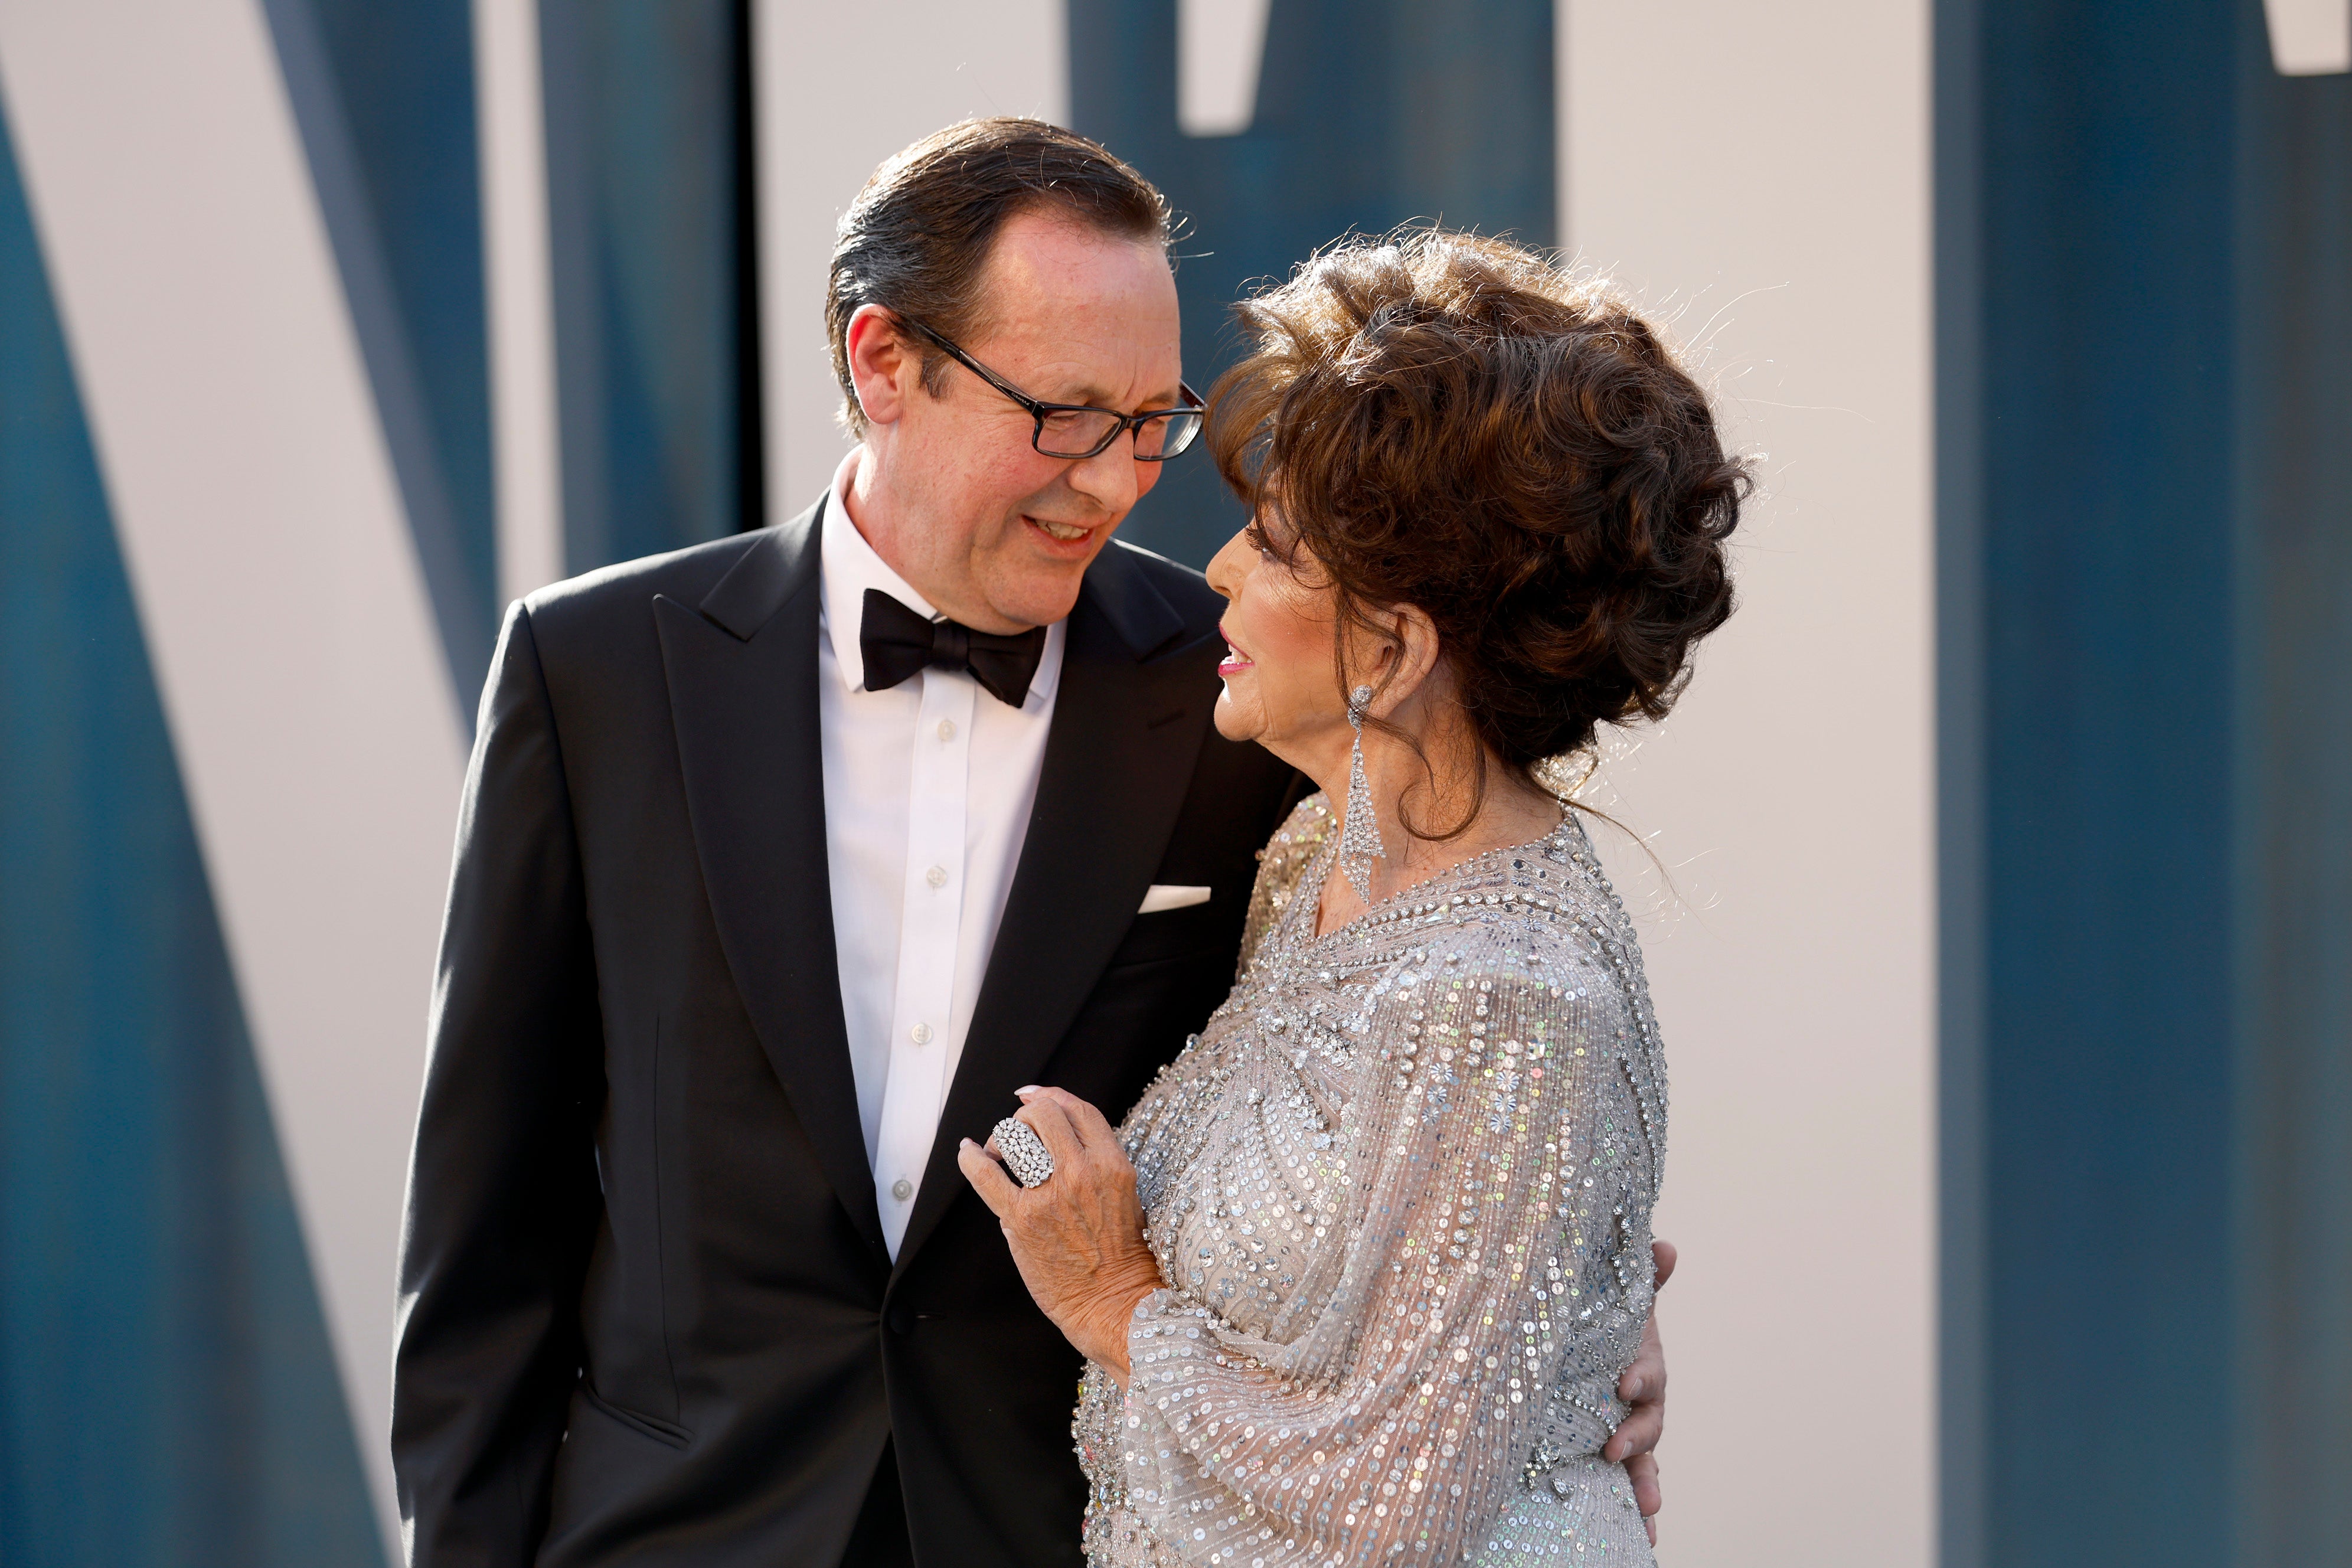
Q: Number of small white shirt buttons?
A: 4